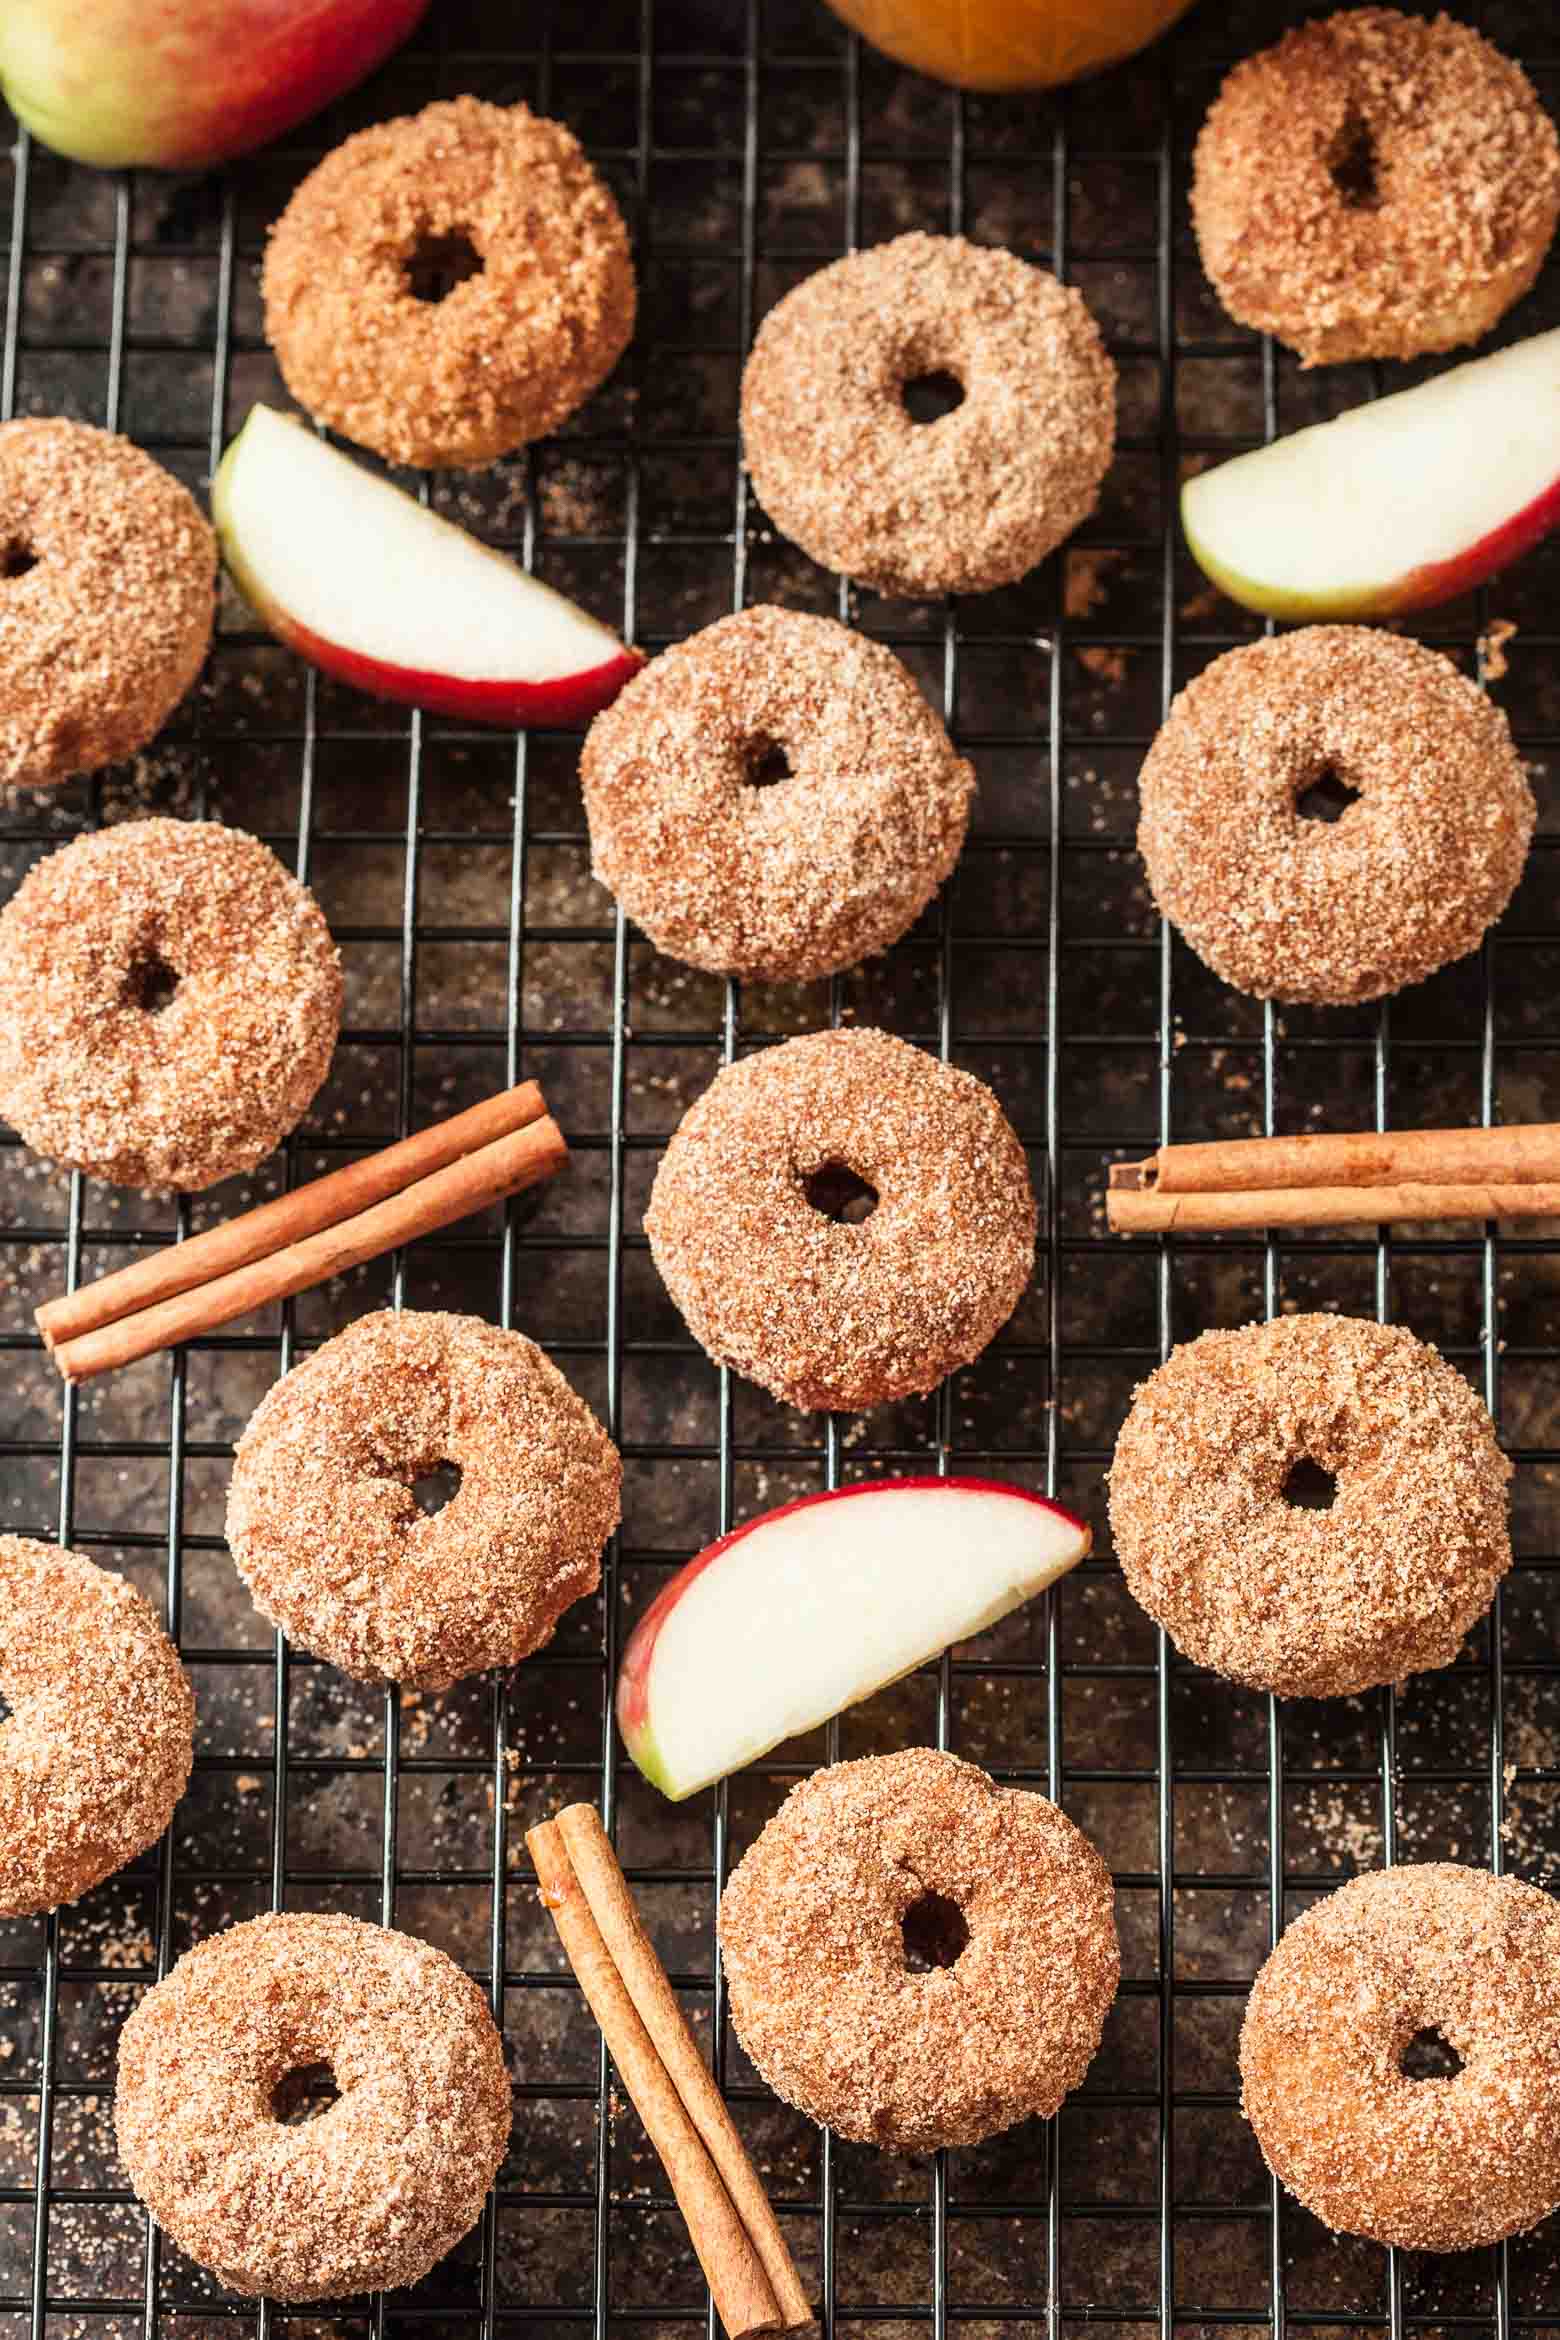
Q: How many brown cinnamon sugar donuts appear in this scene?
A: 14